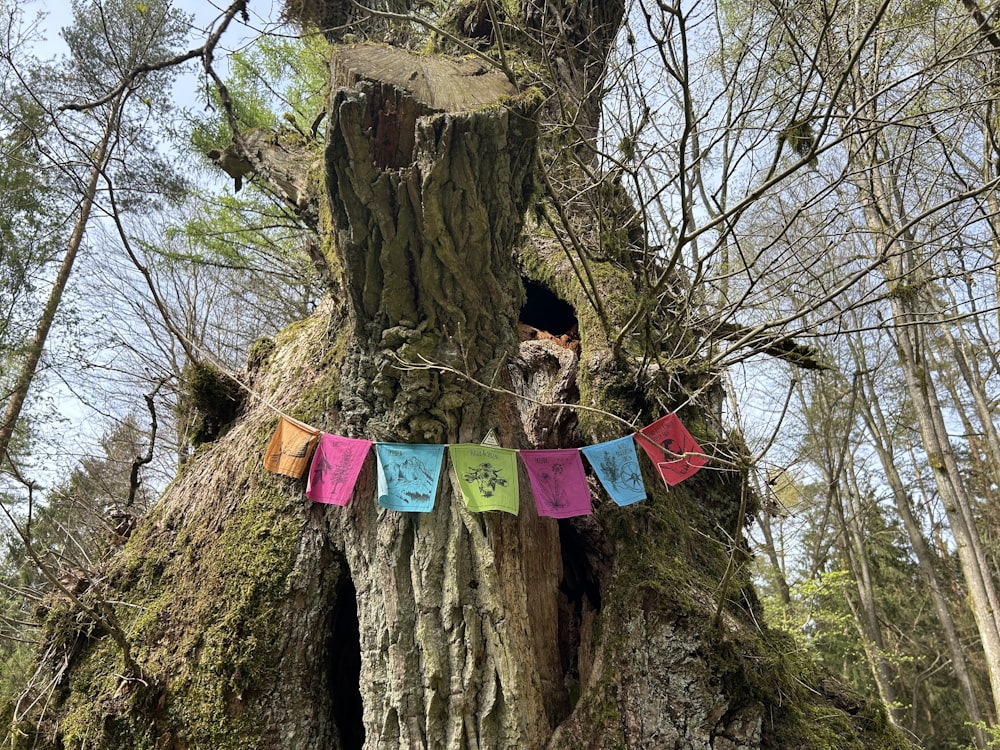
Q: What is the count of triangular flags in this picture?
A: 0